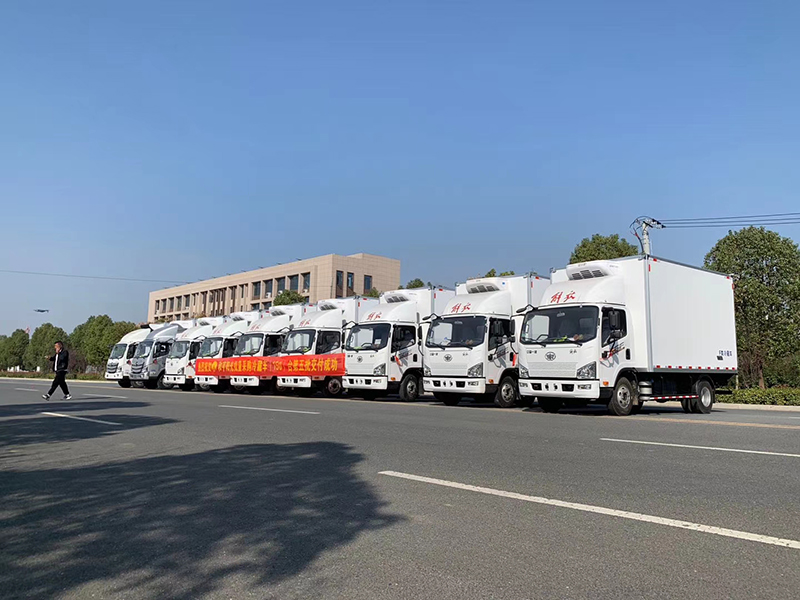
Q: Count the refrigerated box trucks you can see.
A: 9